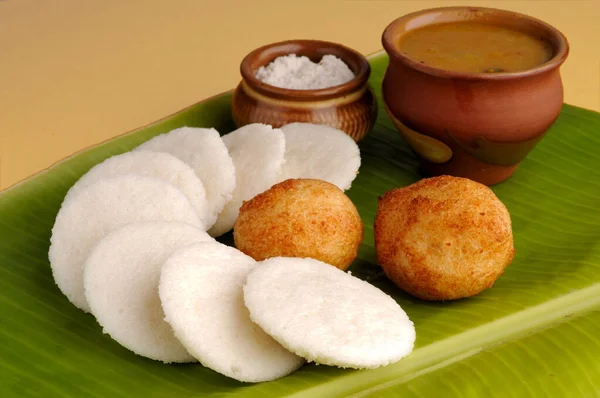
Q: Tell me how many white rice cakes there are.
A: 8